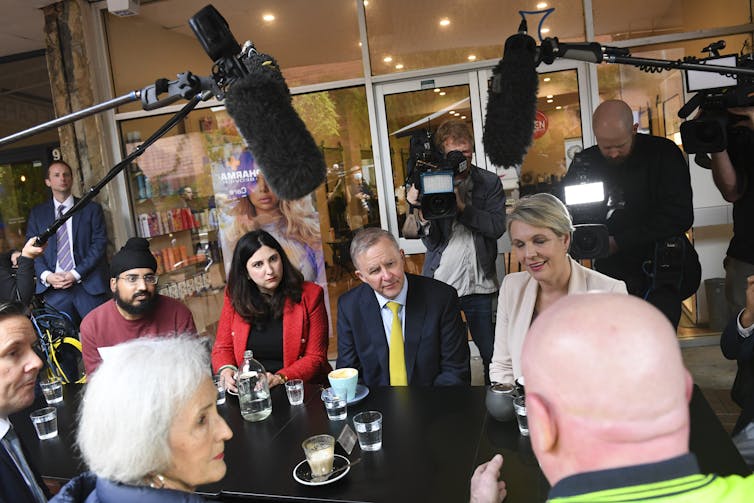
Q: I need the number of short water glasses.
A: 7